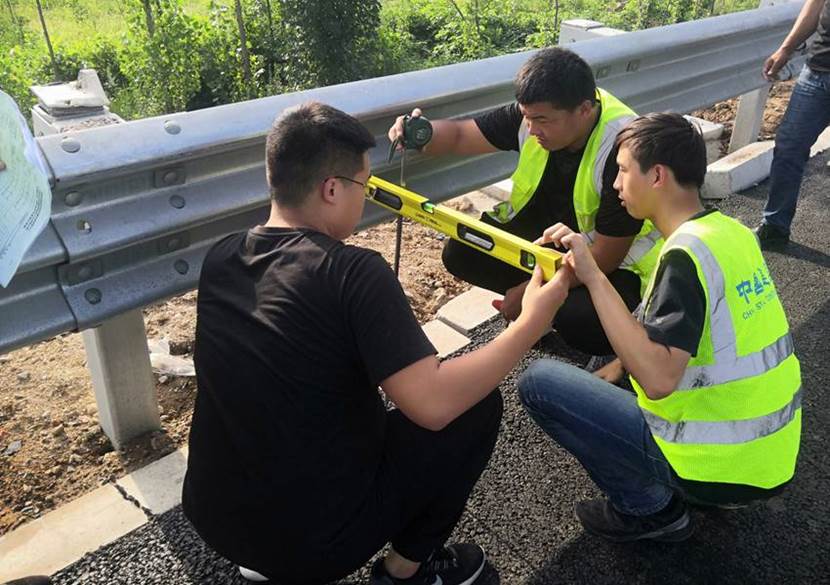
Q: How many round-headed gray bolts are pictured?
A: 9